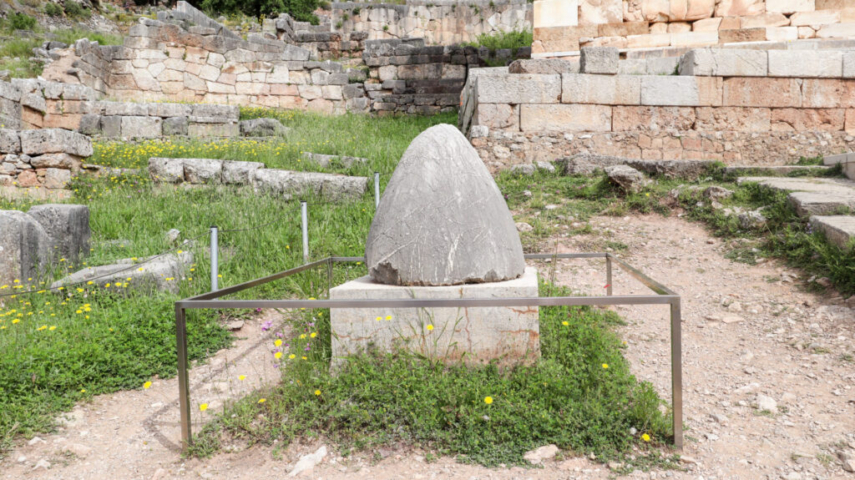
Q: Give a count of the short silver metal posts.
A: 3